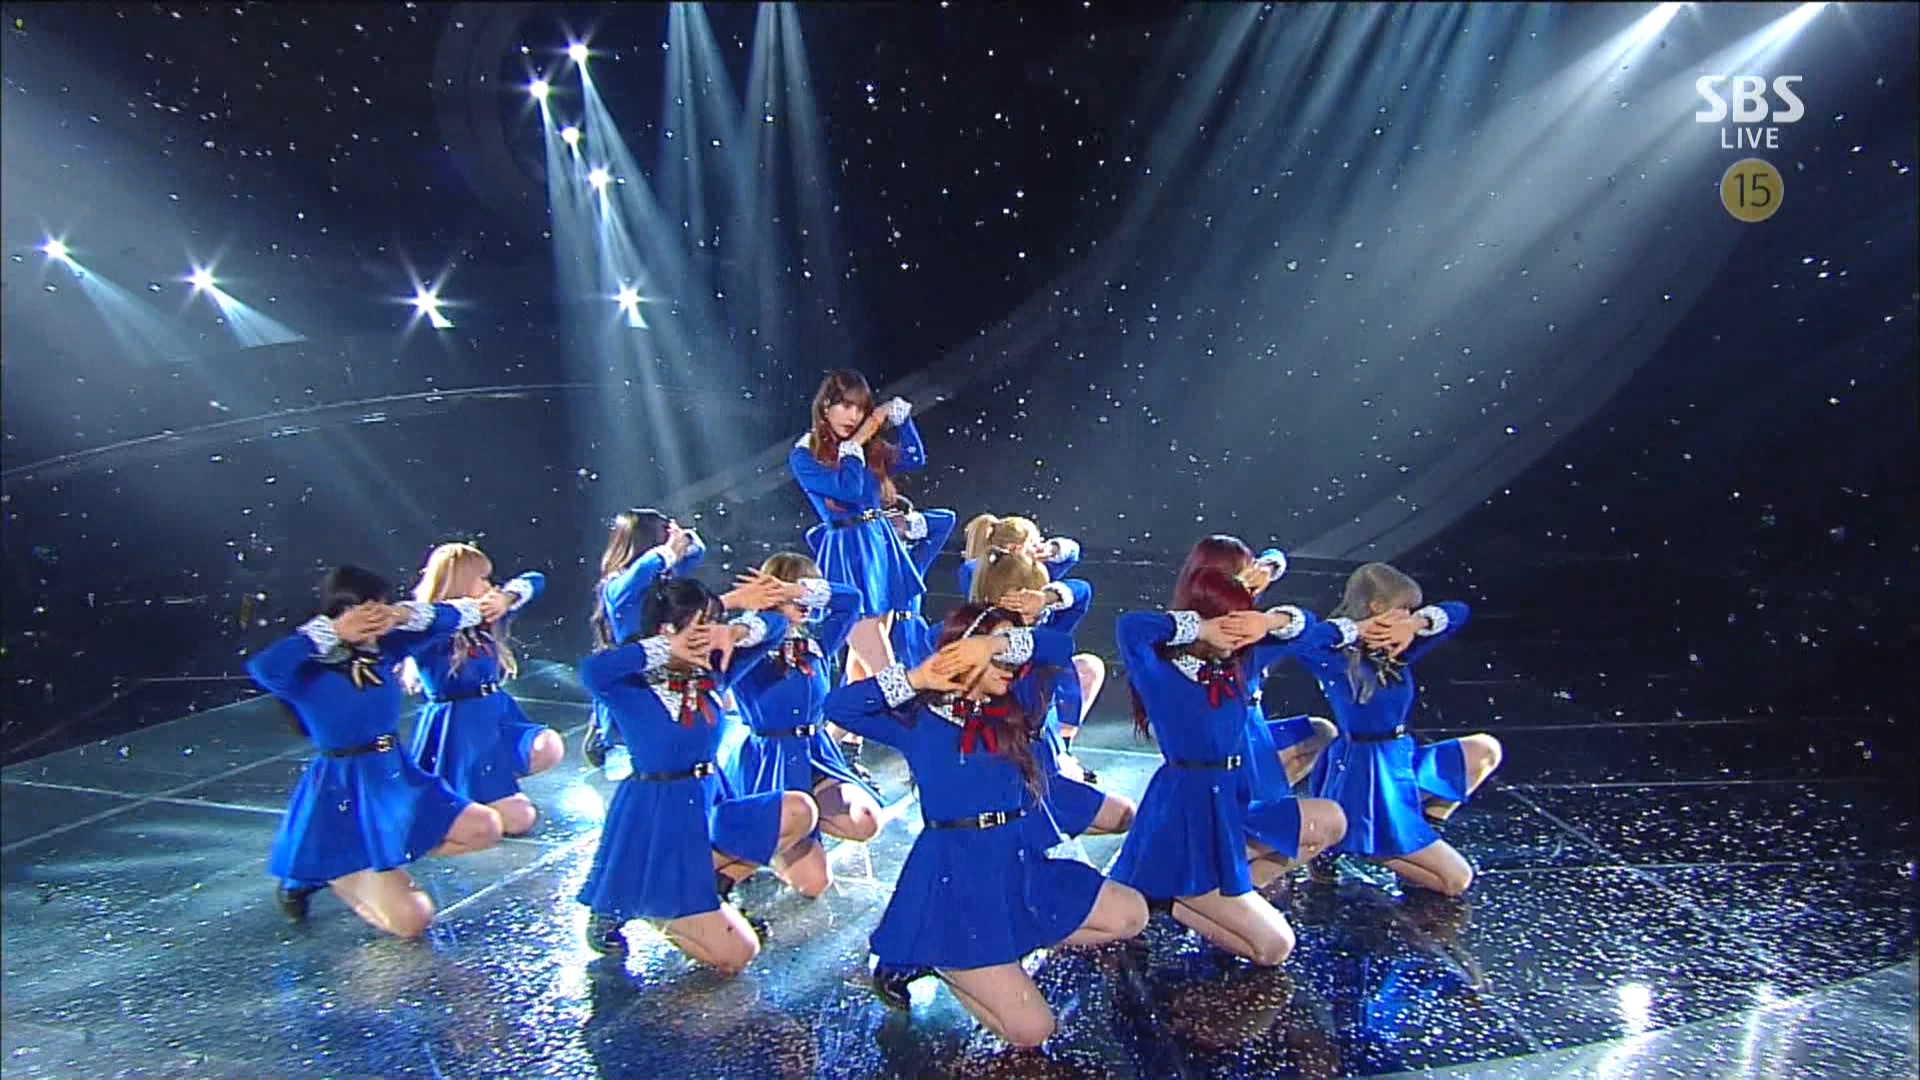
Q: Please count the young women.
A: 13